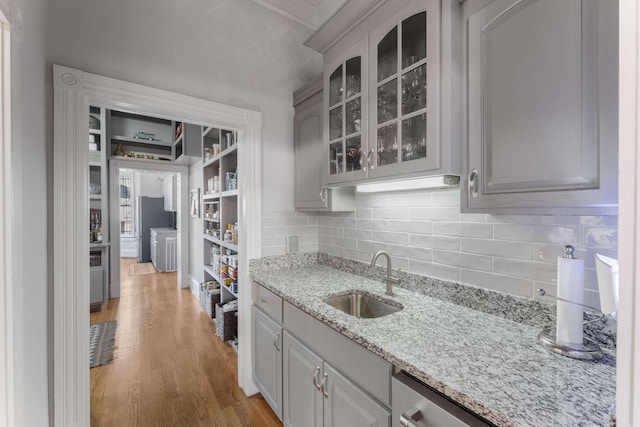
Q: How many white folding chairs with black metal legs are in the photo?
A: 0